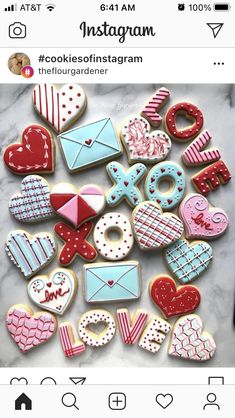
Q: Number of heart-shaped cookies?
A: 13